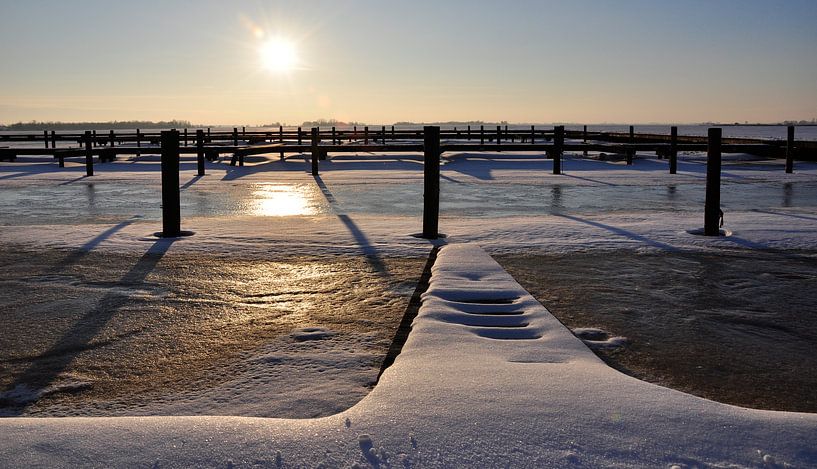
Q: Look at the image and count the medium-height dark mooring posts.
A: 6